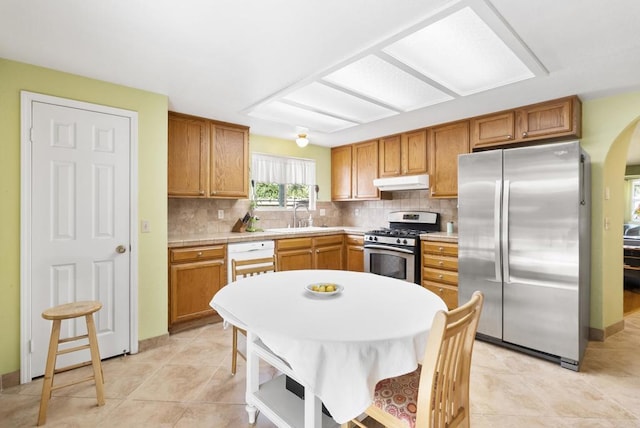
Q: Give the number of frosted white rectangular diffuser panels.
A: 4